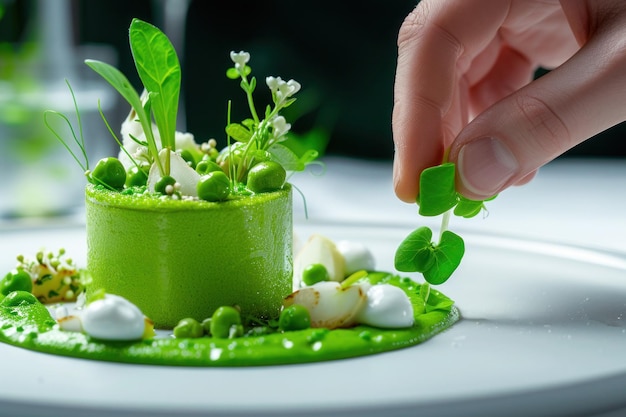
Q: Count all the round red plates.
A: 0